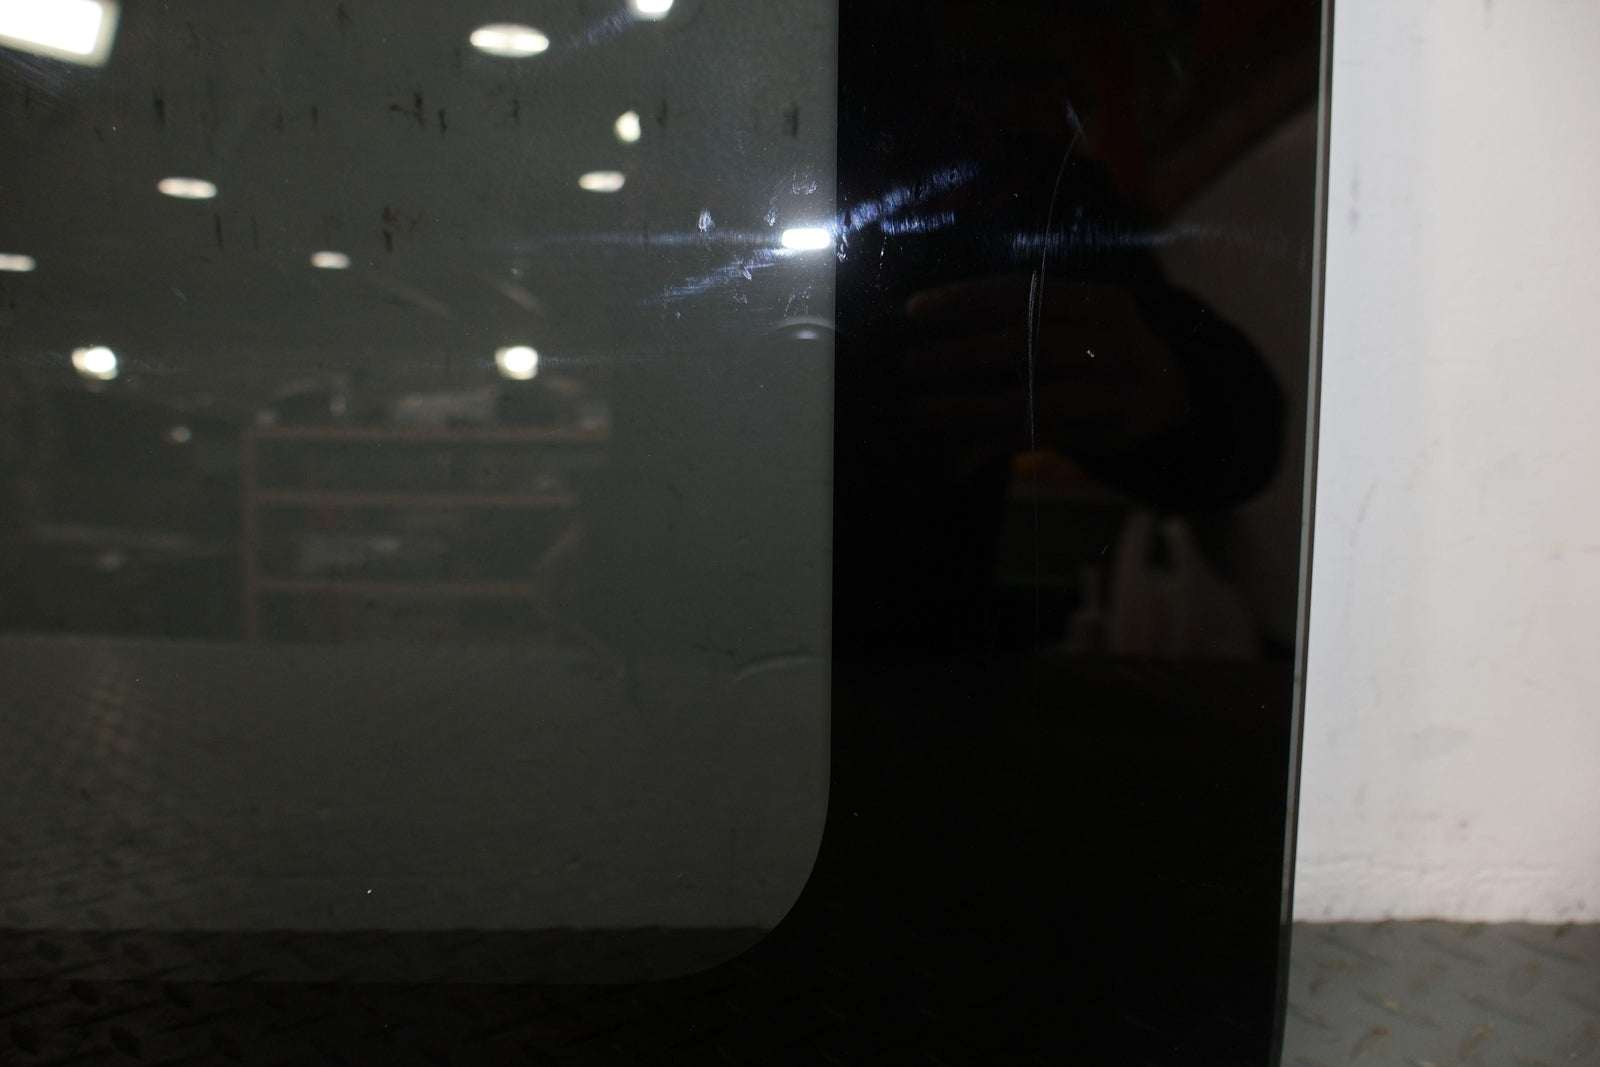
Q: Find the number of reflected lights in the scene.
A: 11